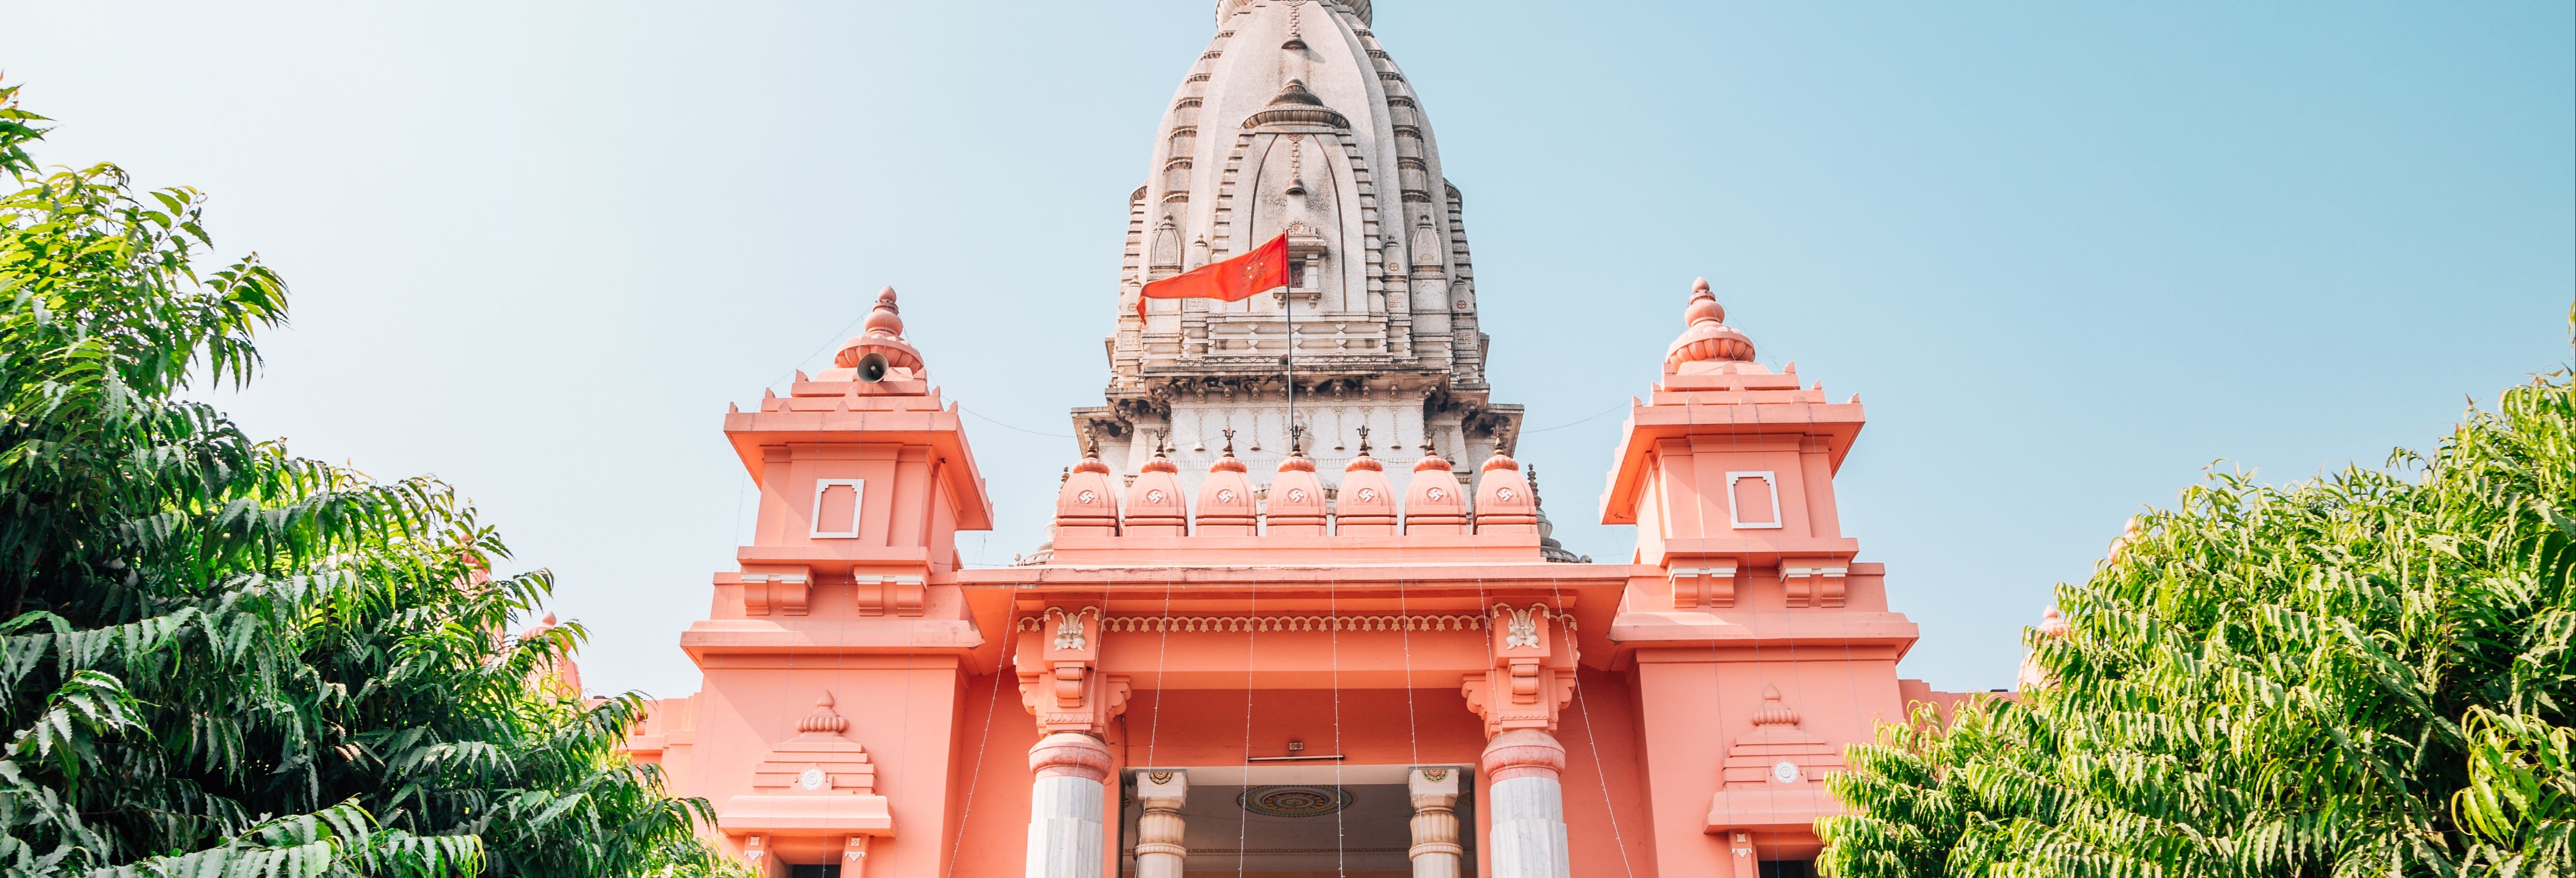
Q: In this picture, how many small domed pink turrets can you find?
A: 7